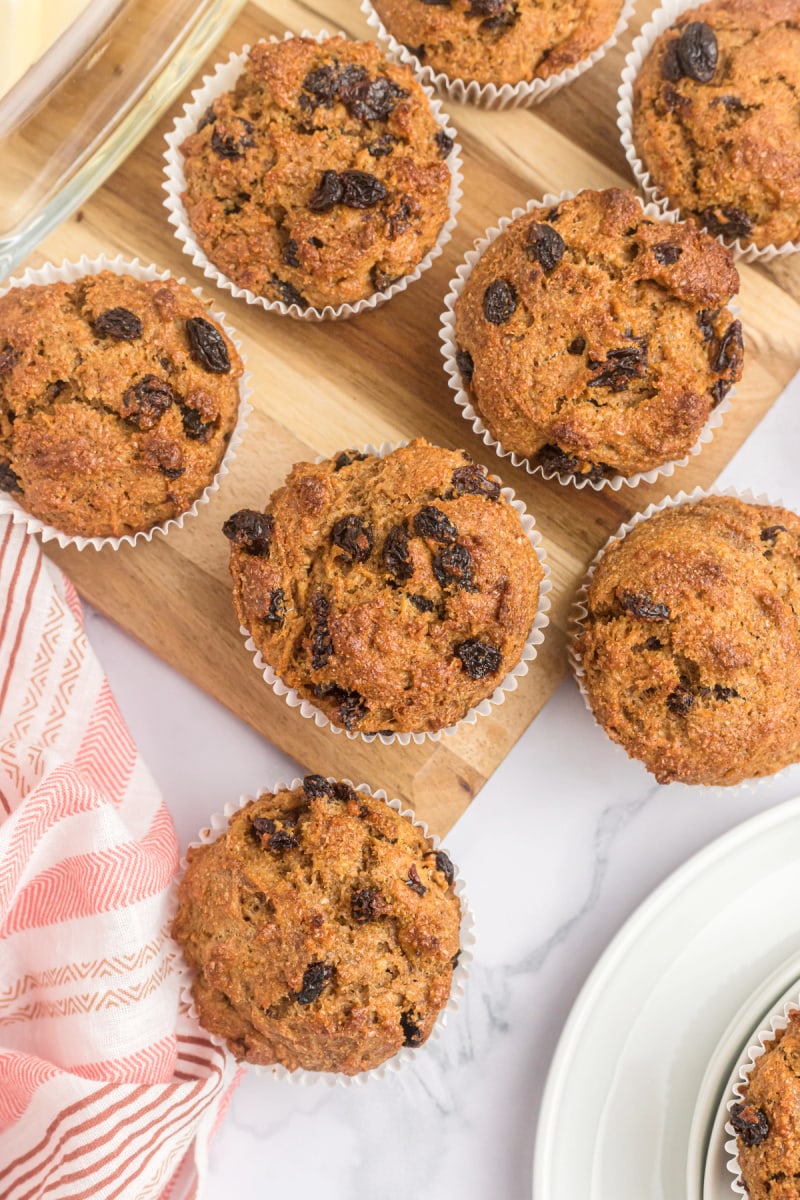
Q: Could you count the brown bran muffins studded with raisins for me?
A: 9